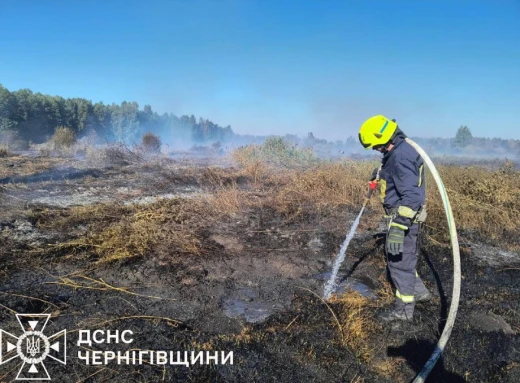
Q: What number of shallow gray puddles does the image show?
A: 2